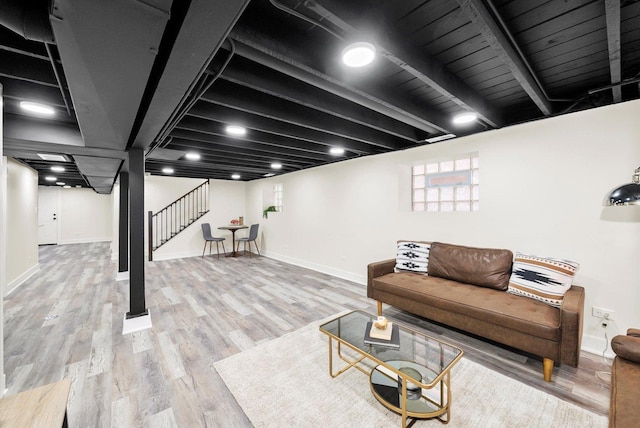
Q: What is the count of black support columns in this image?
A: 2